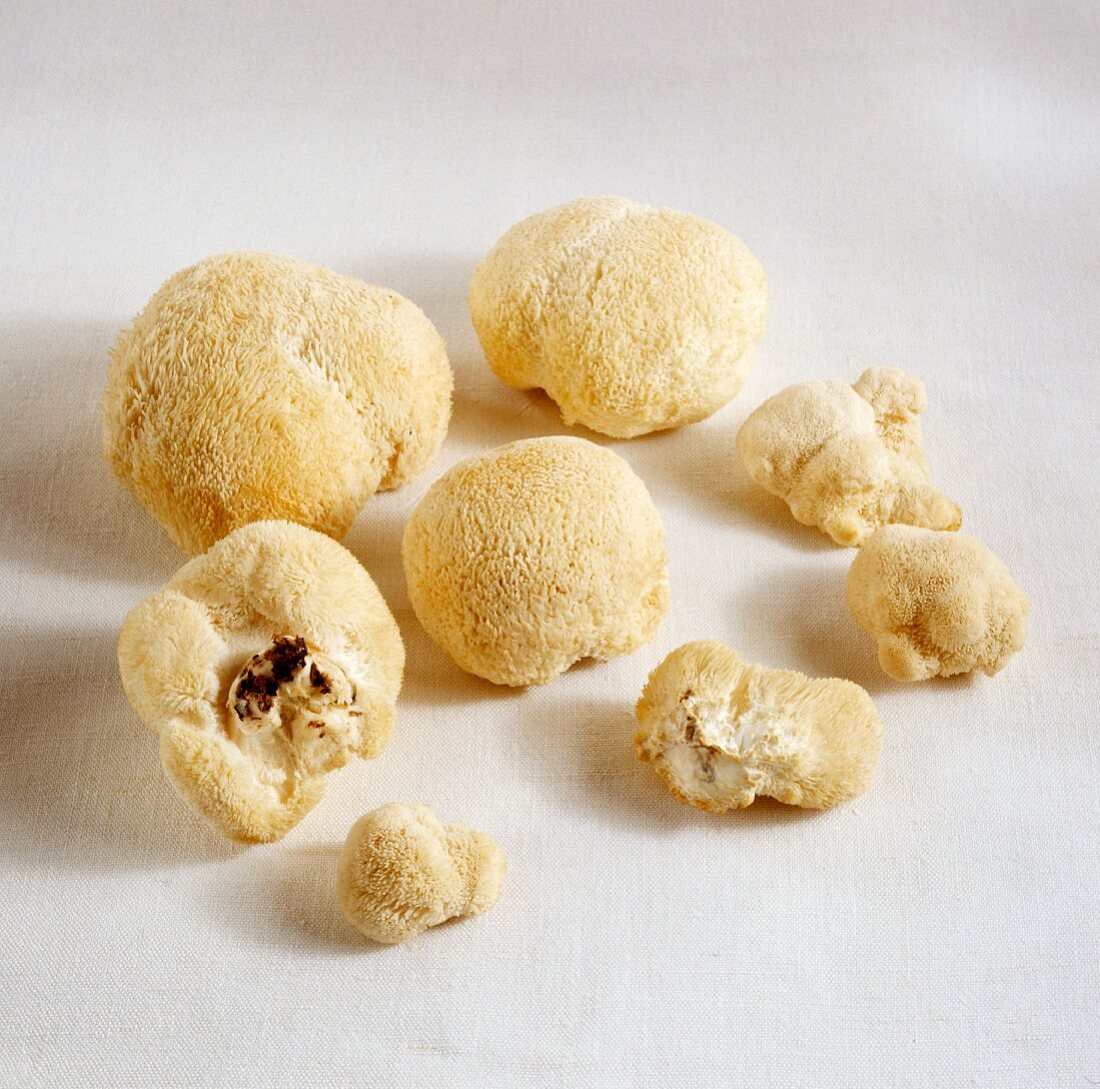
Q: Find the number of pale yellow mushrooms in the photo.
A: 8